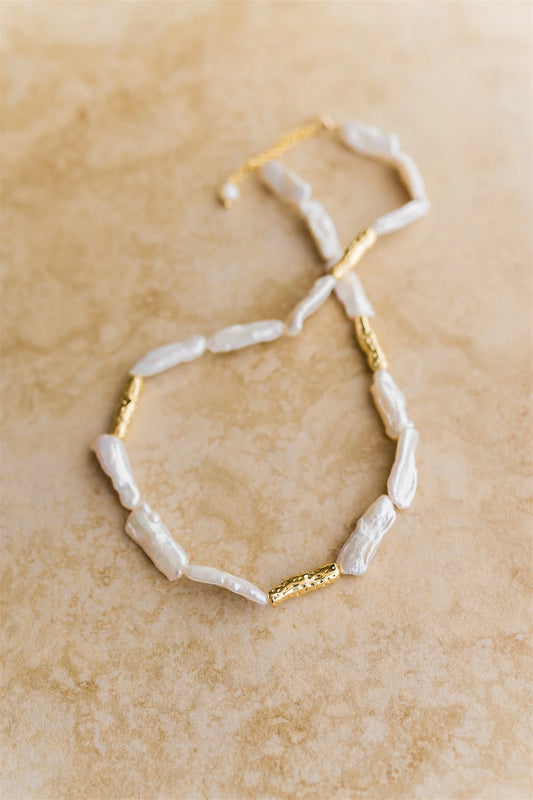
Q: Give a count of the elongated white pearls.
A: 15